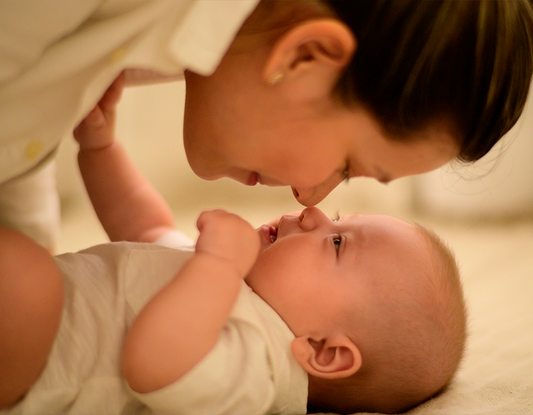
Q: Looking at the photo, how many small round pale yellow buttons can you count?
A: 2